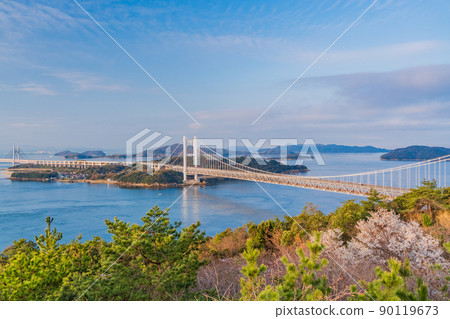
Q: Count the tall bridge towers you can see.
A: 2